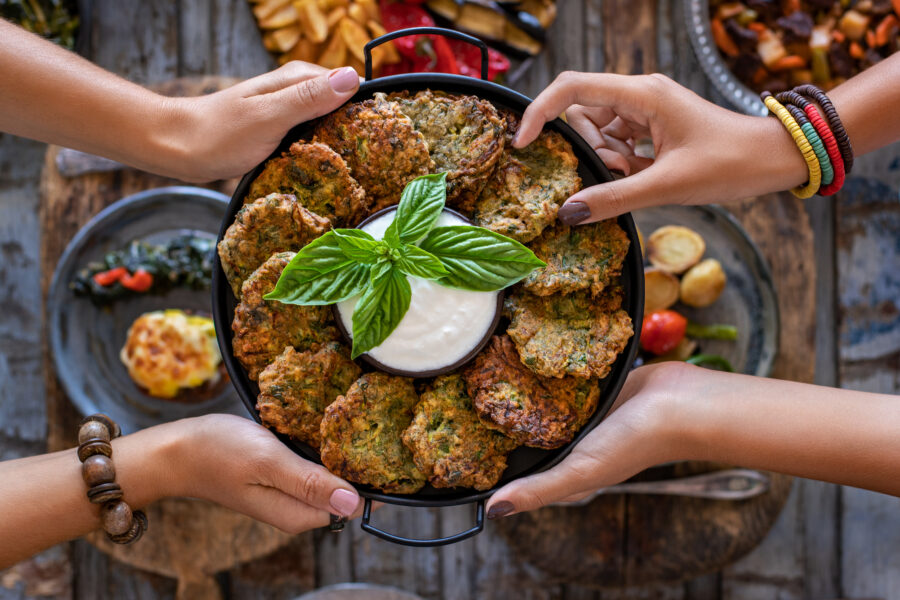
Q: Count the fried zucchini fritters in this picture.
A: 12